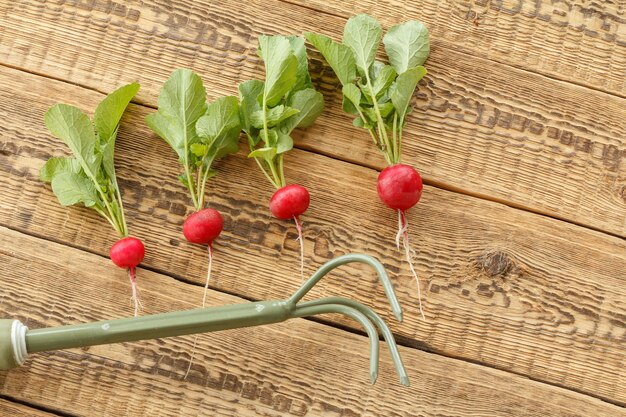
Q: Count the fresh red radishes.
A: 4